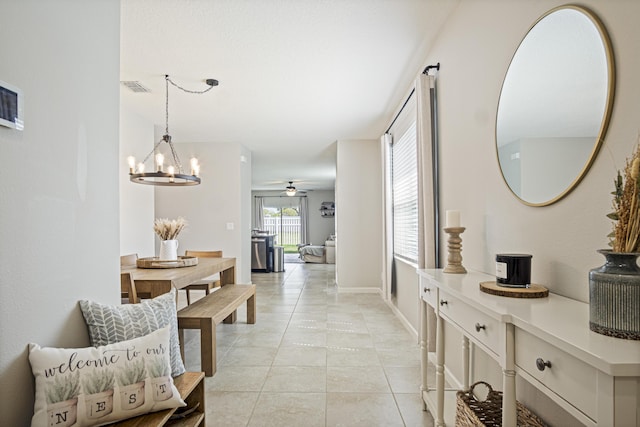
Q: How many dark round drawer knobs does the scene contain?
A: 4